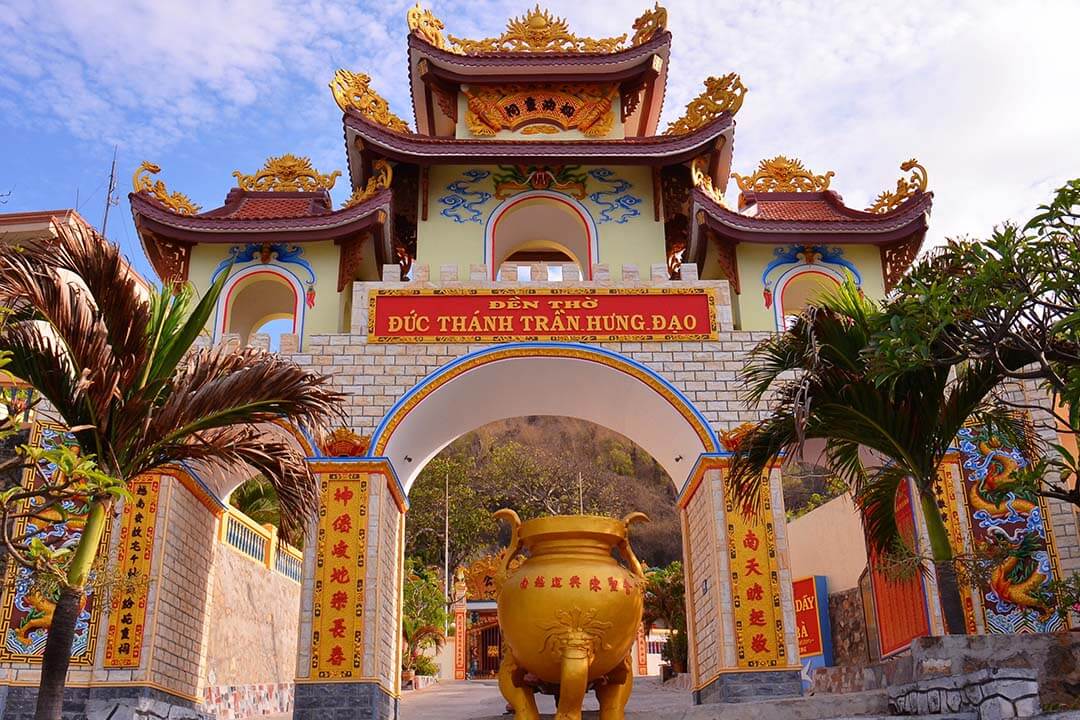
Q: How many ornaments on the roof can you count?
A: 11